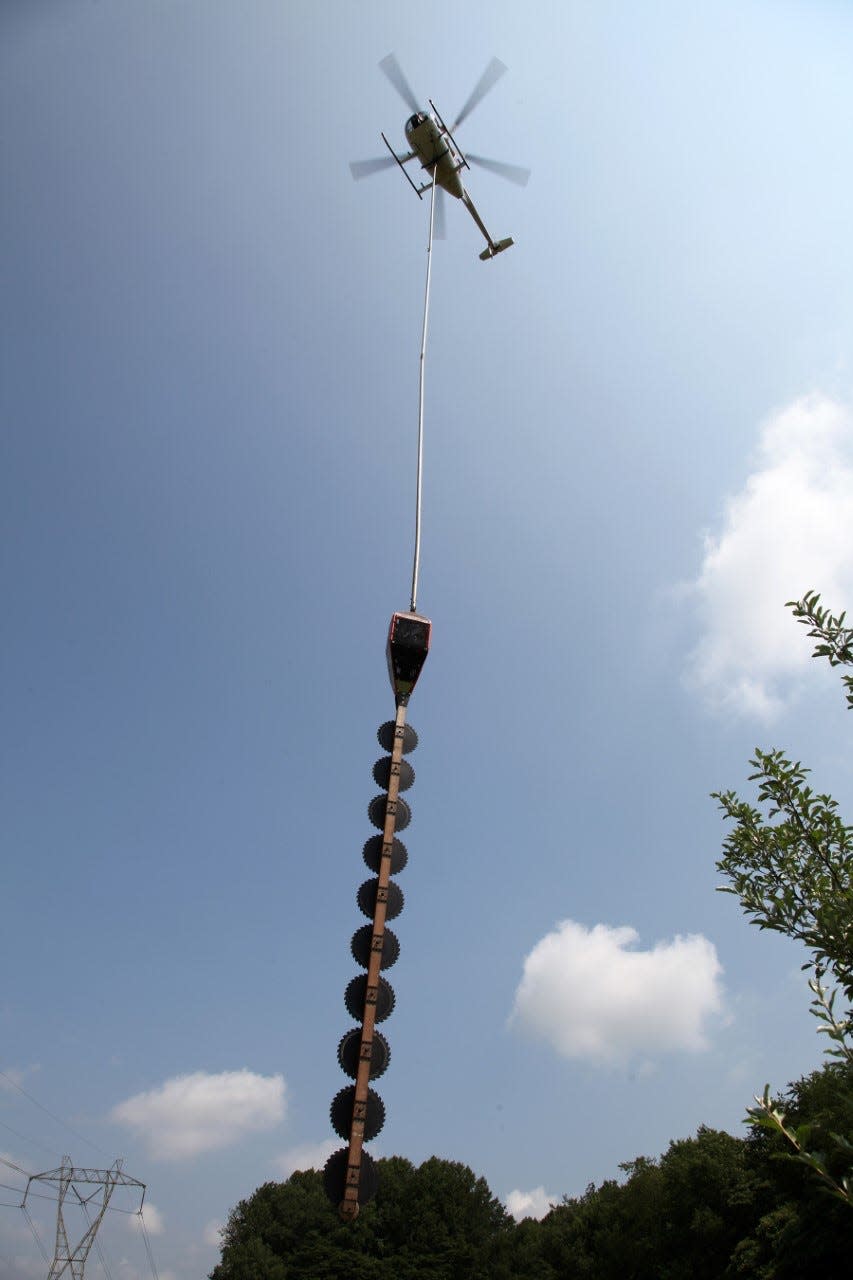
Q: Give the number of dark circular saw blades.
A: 10